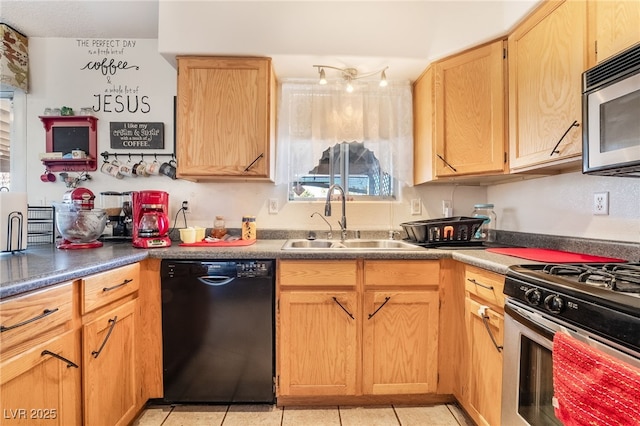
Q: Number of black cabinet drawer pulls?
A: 11